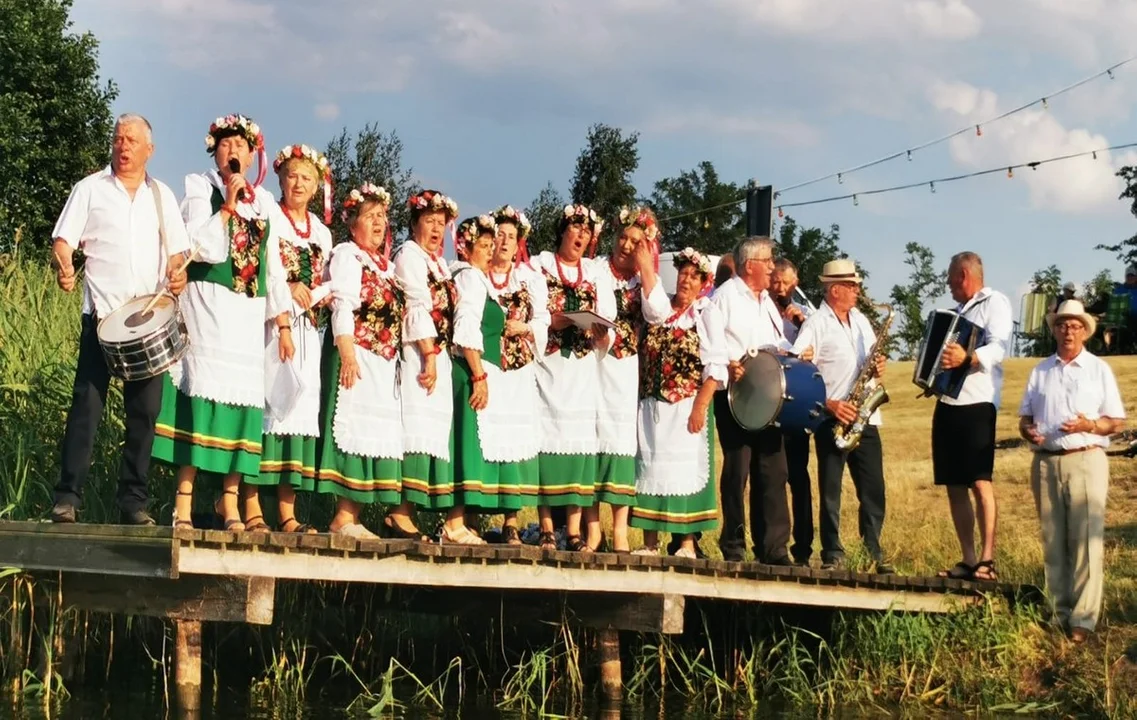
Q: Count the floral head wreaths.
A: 9